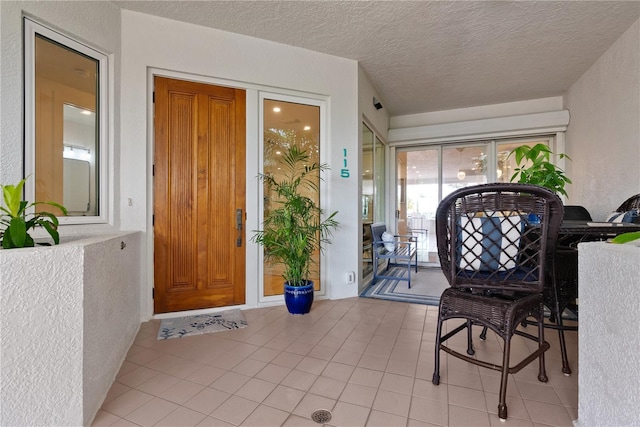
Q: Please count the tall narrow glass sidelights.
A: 1